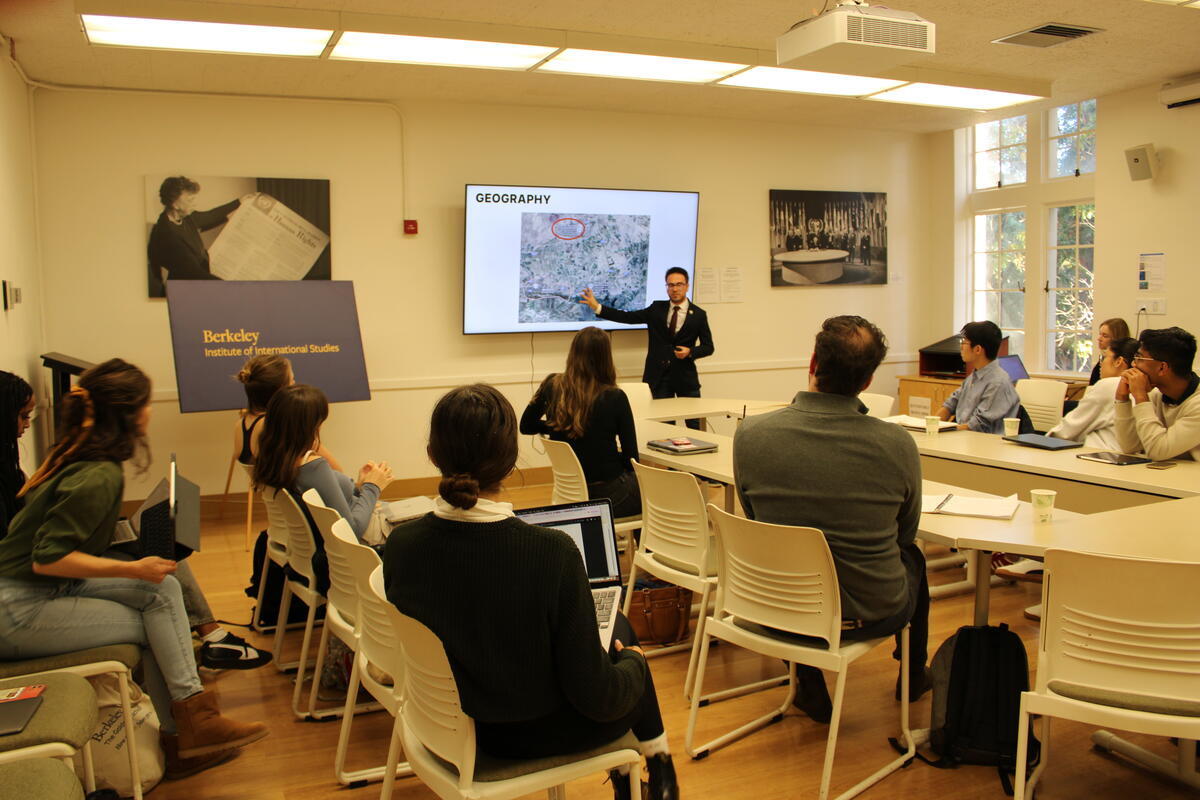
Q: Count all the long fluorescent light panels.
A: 5